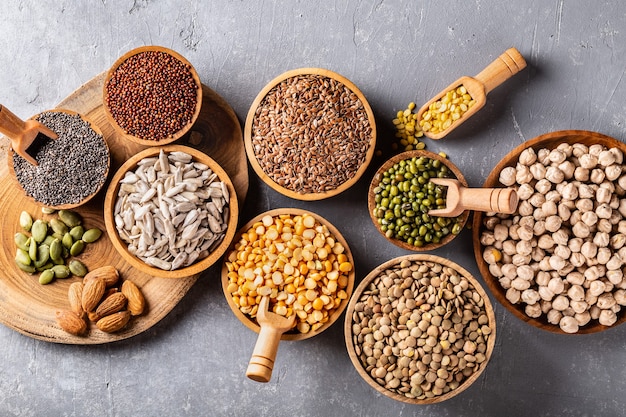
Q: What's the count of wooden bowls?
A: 8